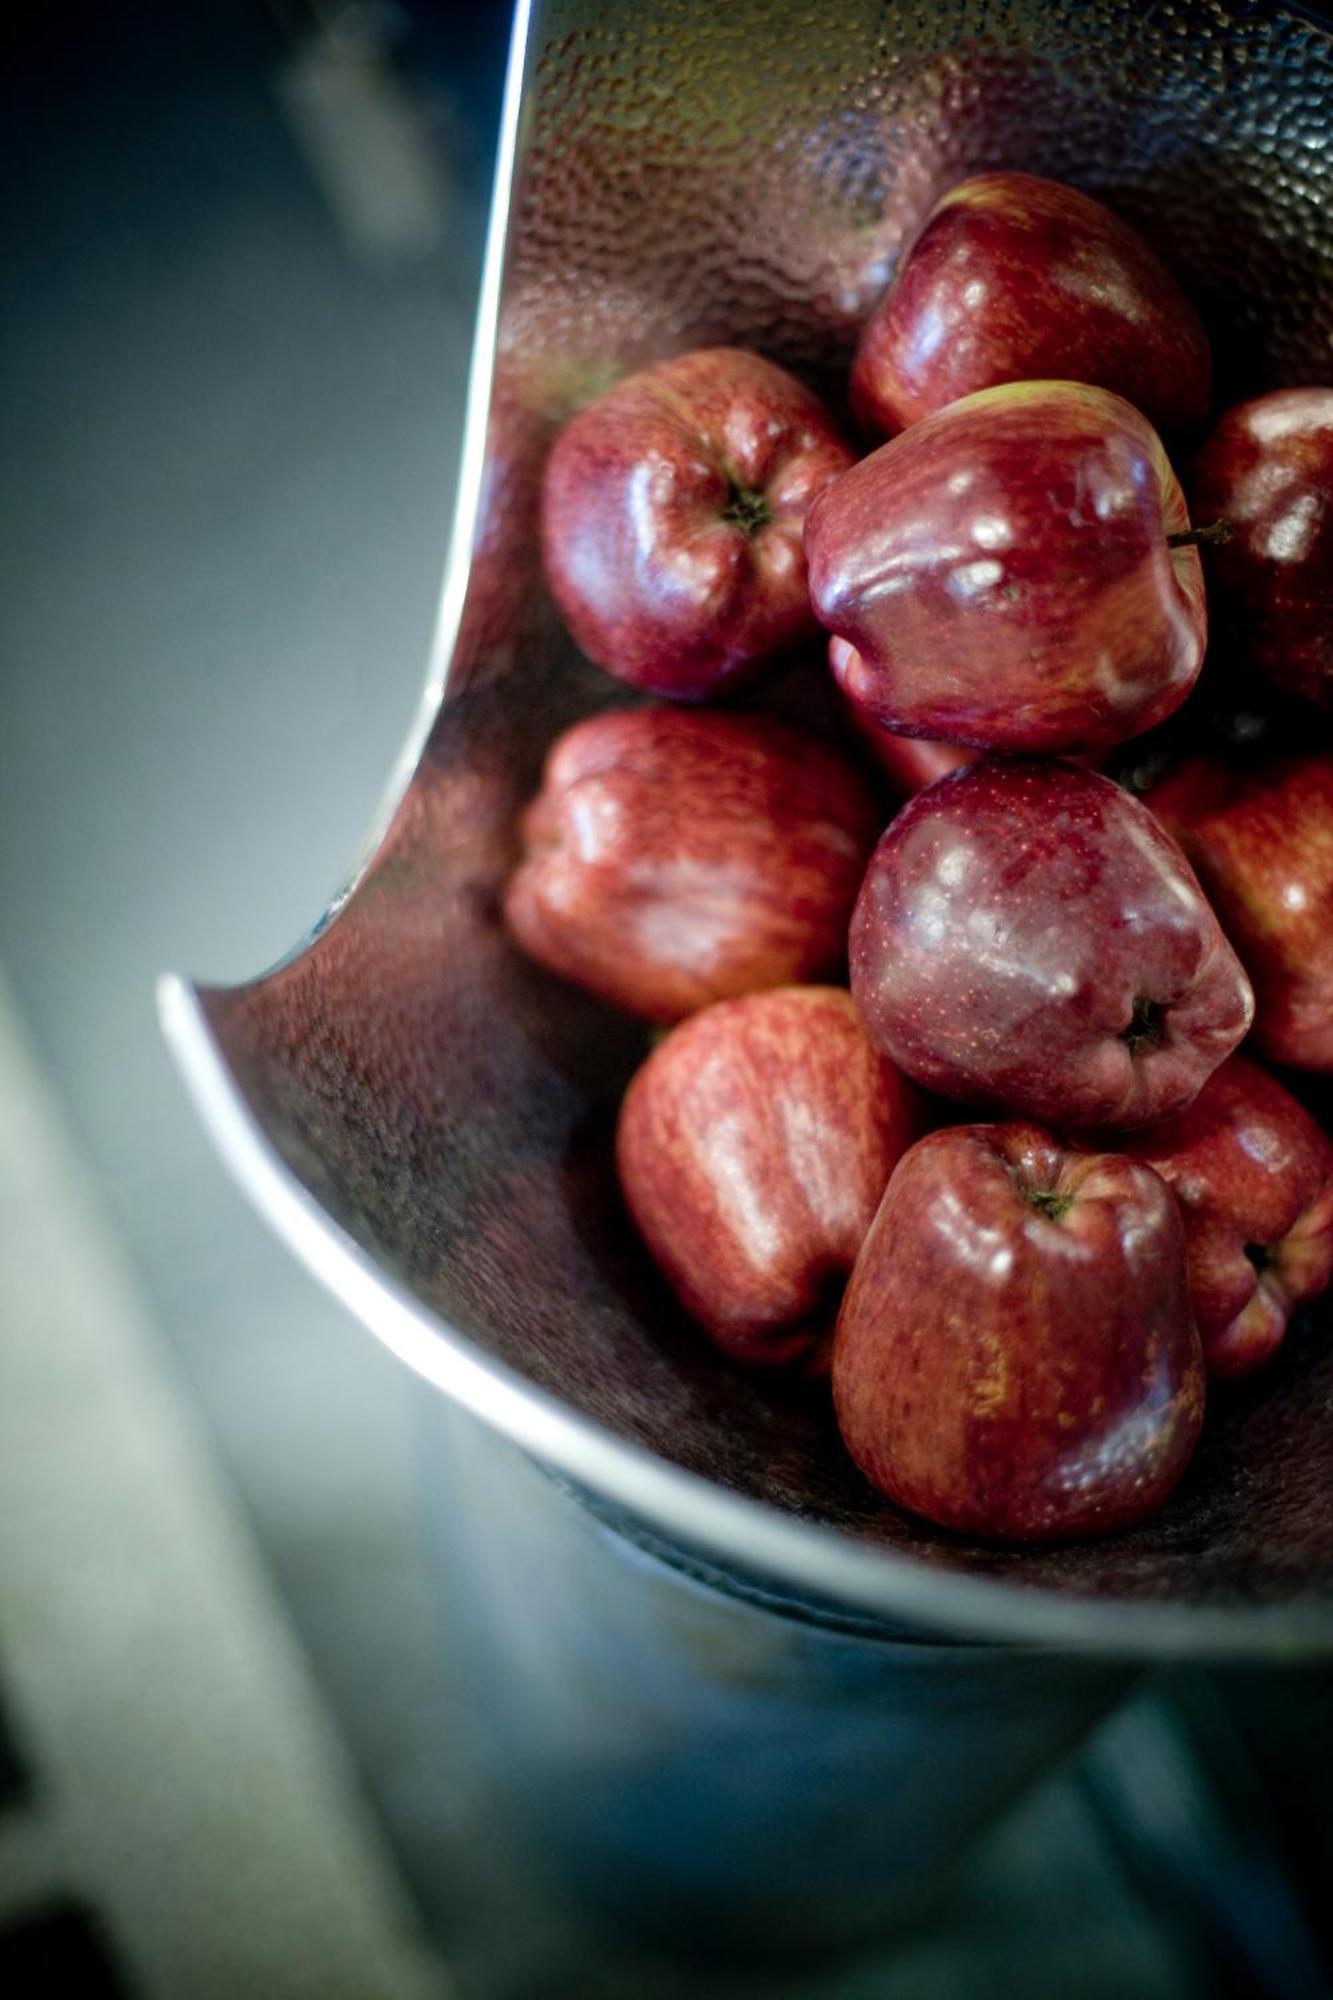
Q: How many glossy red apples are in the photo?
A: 11